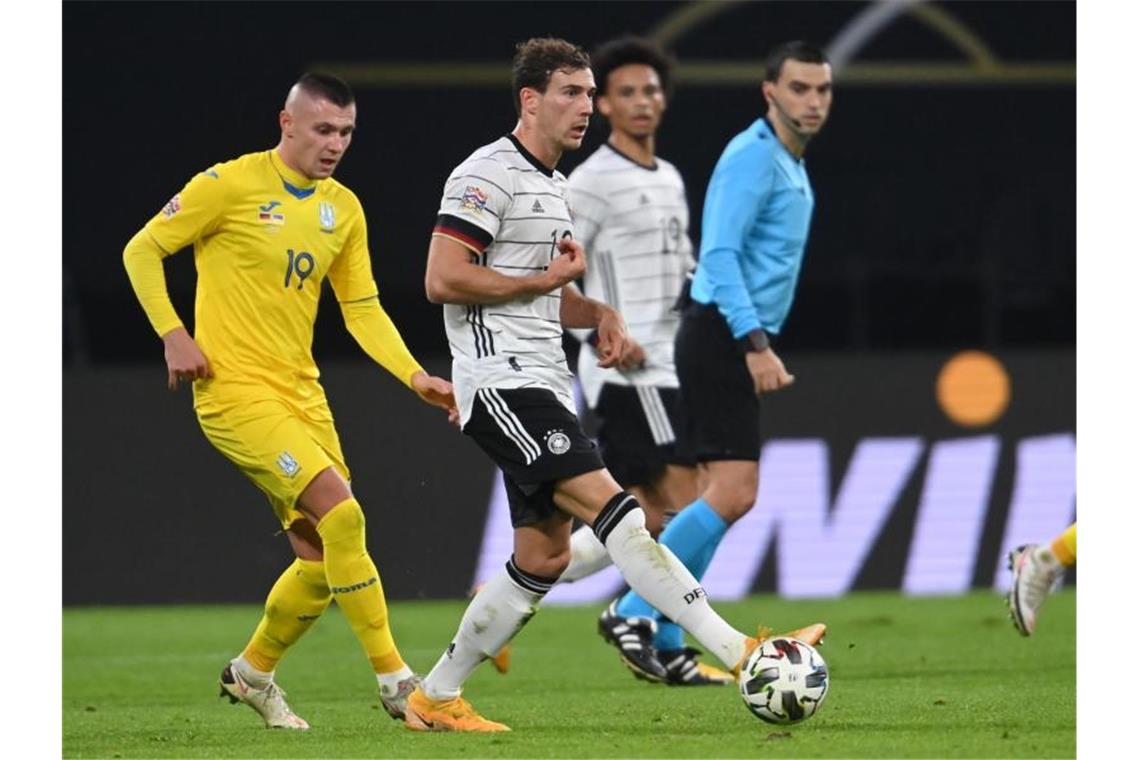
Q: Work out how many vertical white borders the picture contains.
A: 2